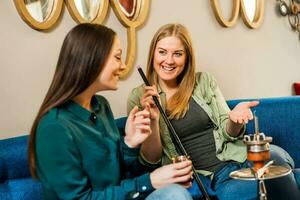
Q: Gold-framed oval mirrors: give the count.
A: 5